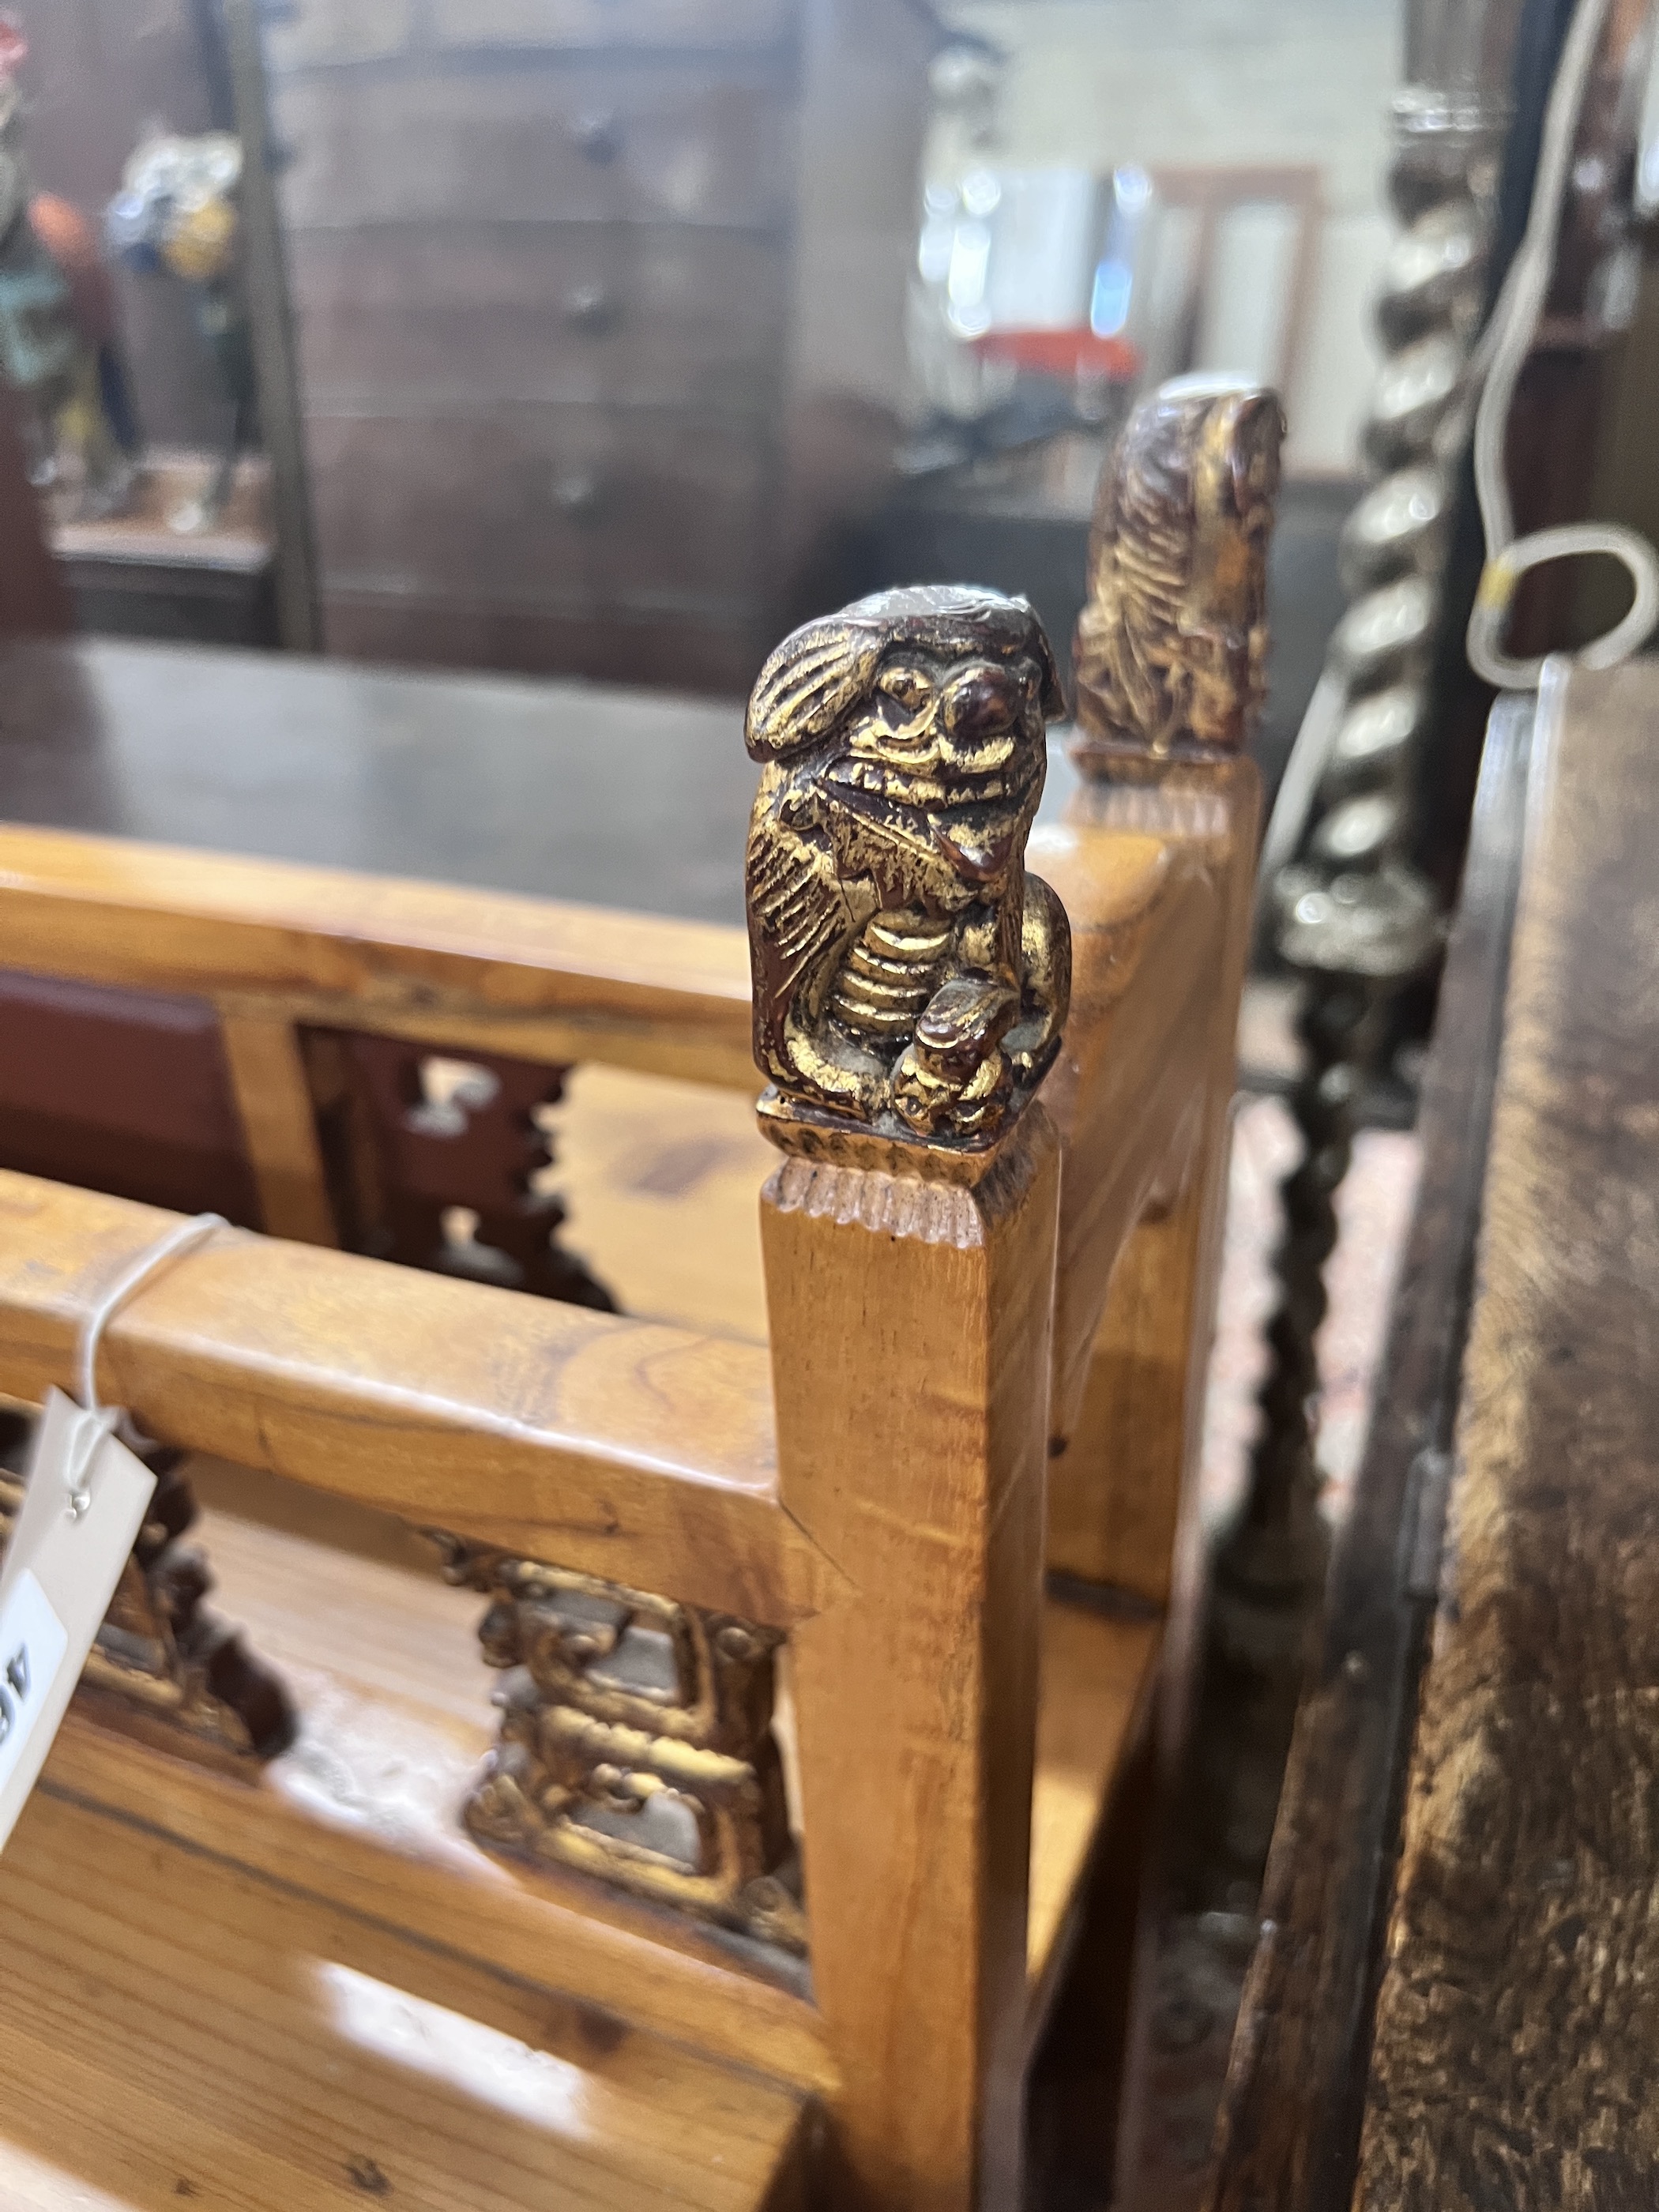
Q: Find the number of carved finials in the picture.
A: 2